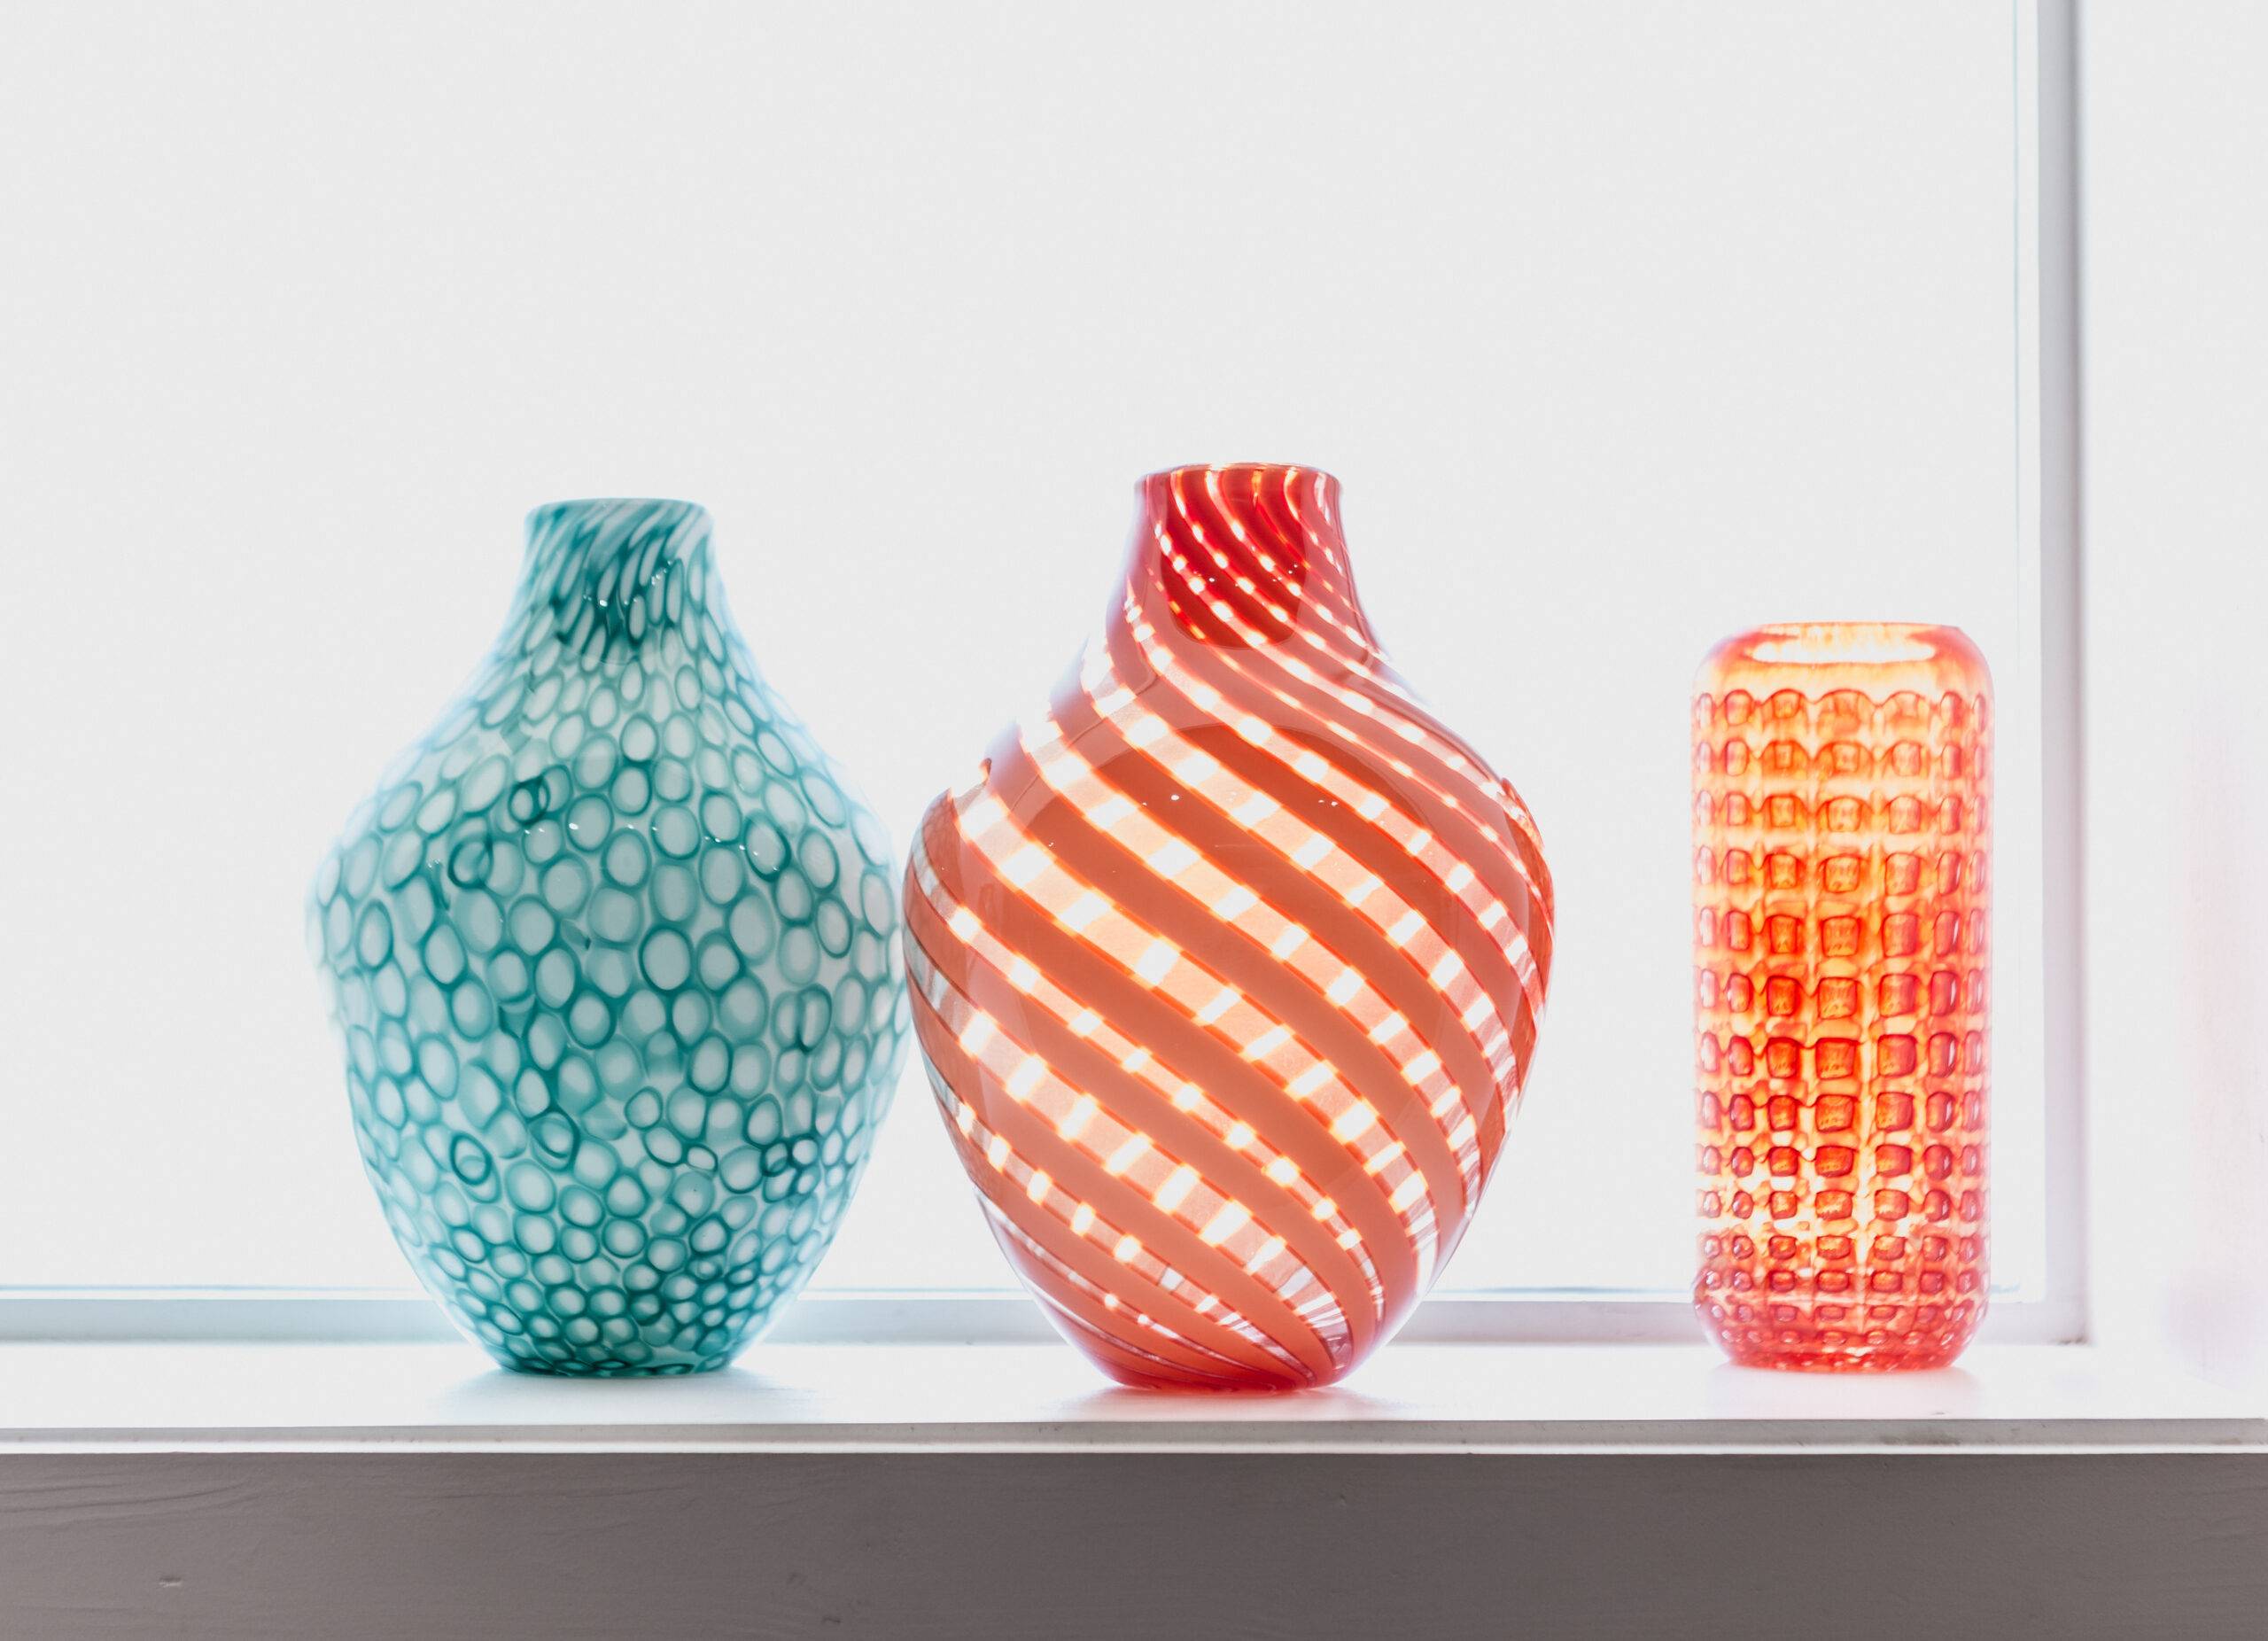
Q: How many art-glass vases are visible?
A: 3